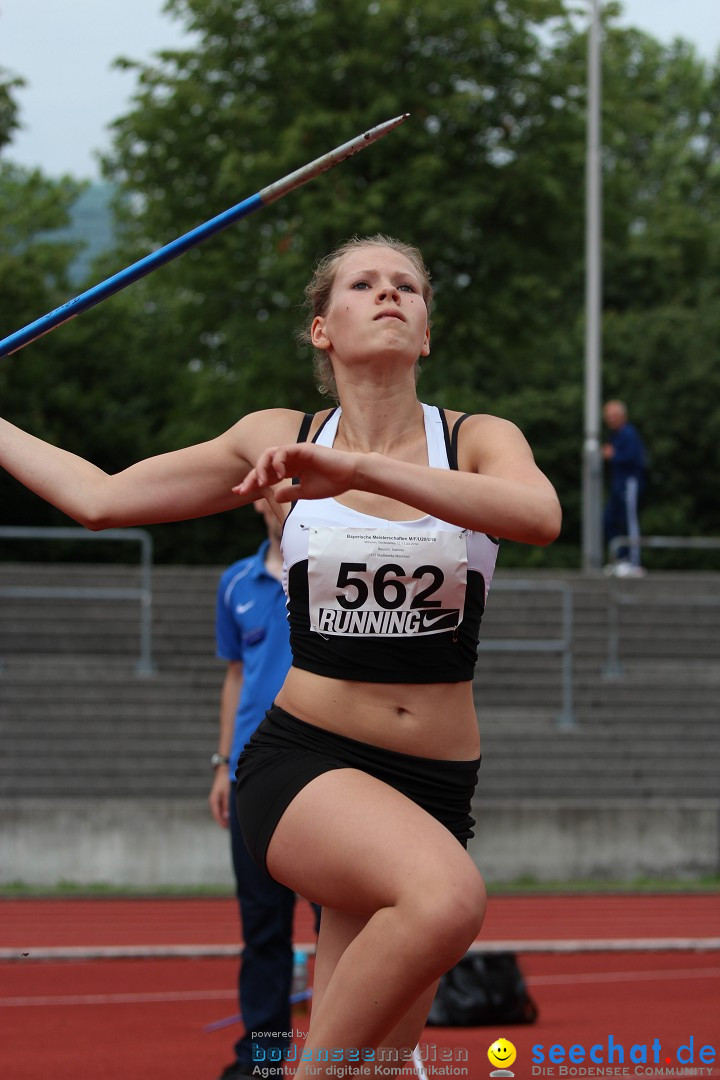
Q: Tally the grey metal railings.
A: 3